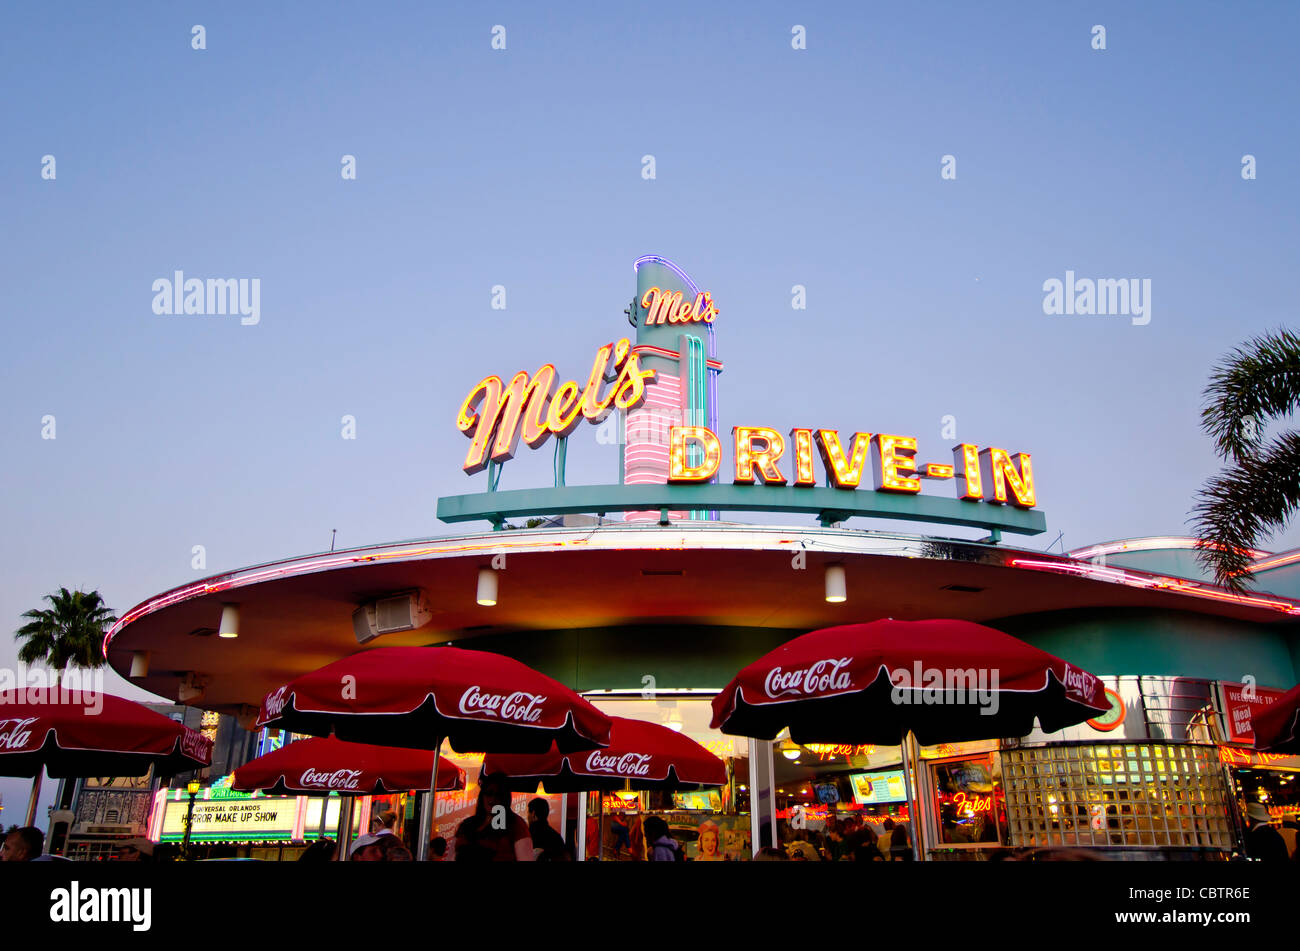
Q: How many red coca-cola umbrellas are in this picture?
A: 6